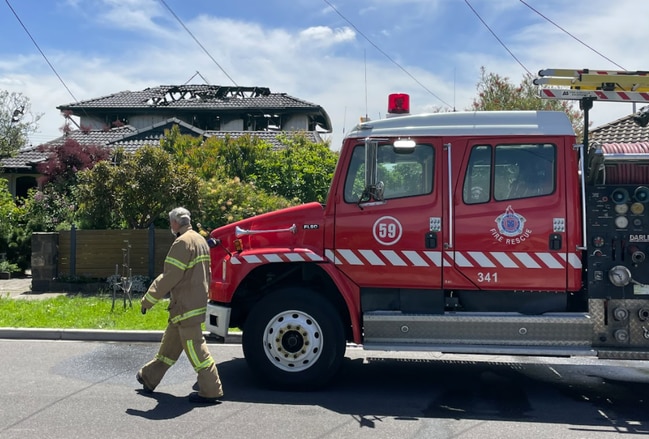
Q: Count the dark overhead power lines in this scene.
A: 5